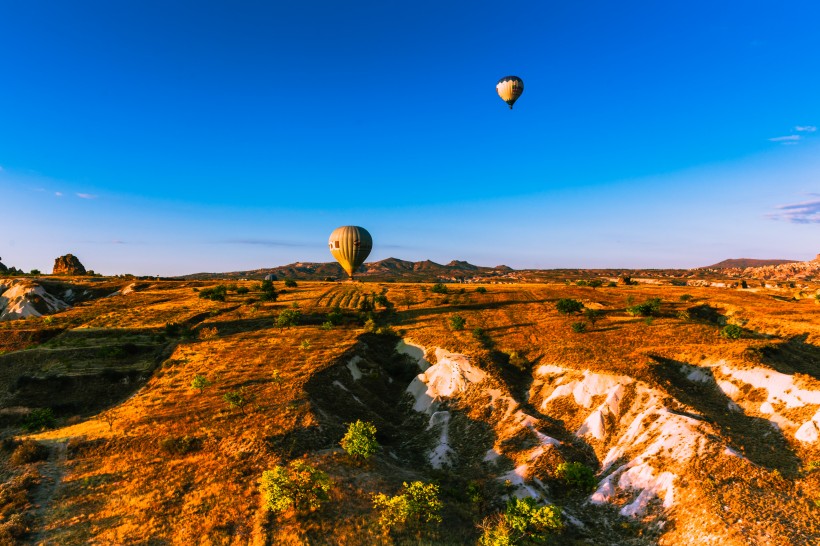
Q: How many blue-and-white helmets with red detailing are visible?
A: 0